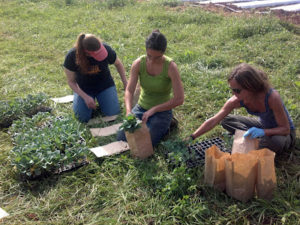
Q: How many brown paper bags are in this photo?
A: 5